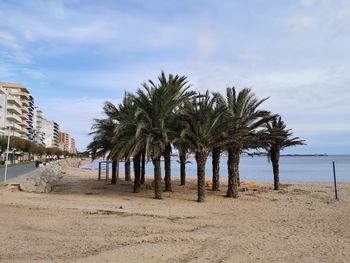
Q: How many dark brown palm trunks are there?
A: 11